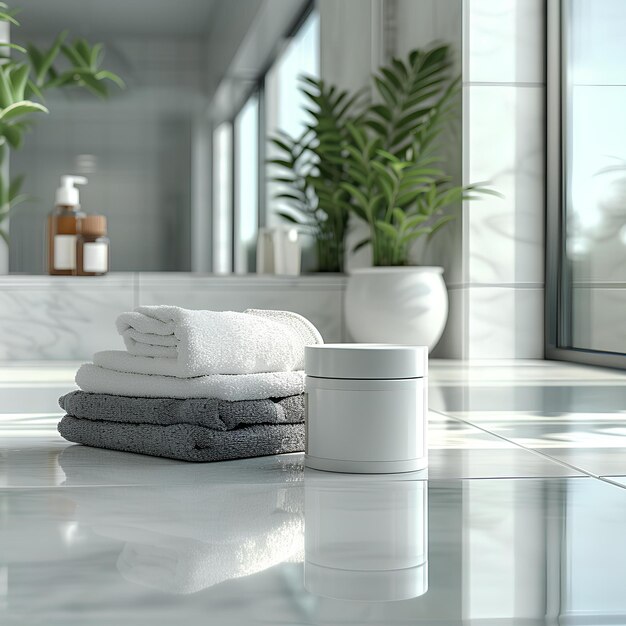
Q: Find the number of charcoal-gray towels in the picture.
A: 2